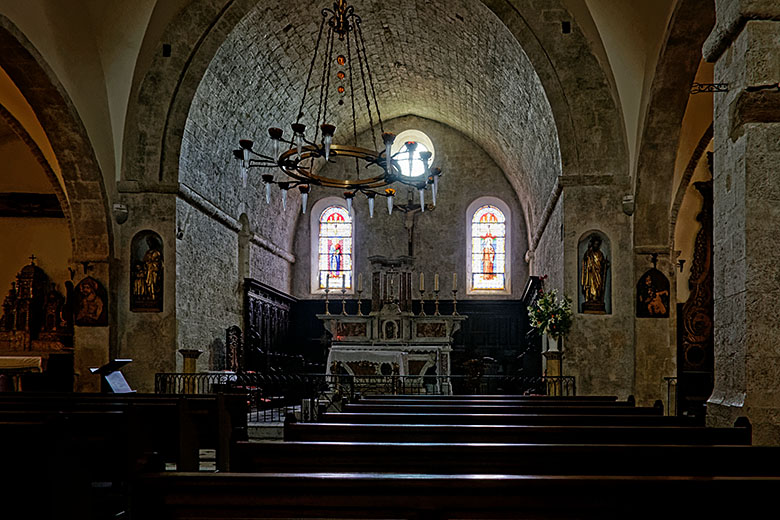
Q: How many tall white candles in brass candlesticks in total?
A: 6